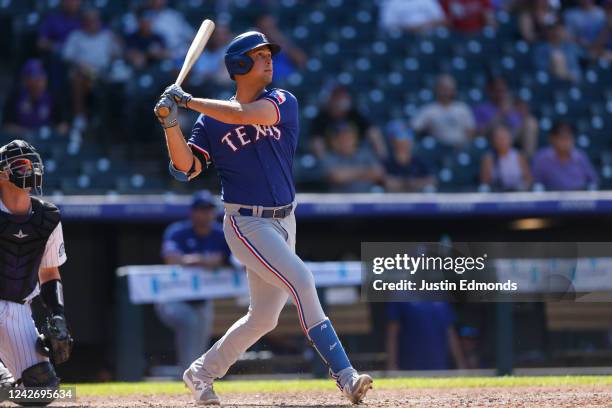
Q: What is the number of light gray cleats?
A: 2